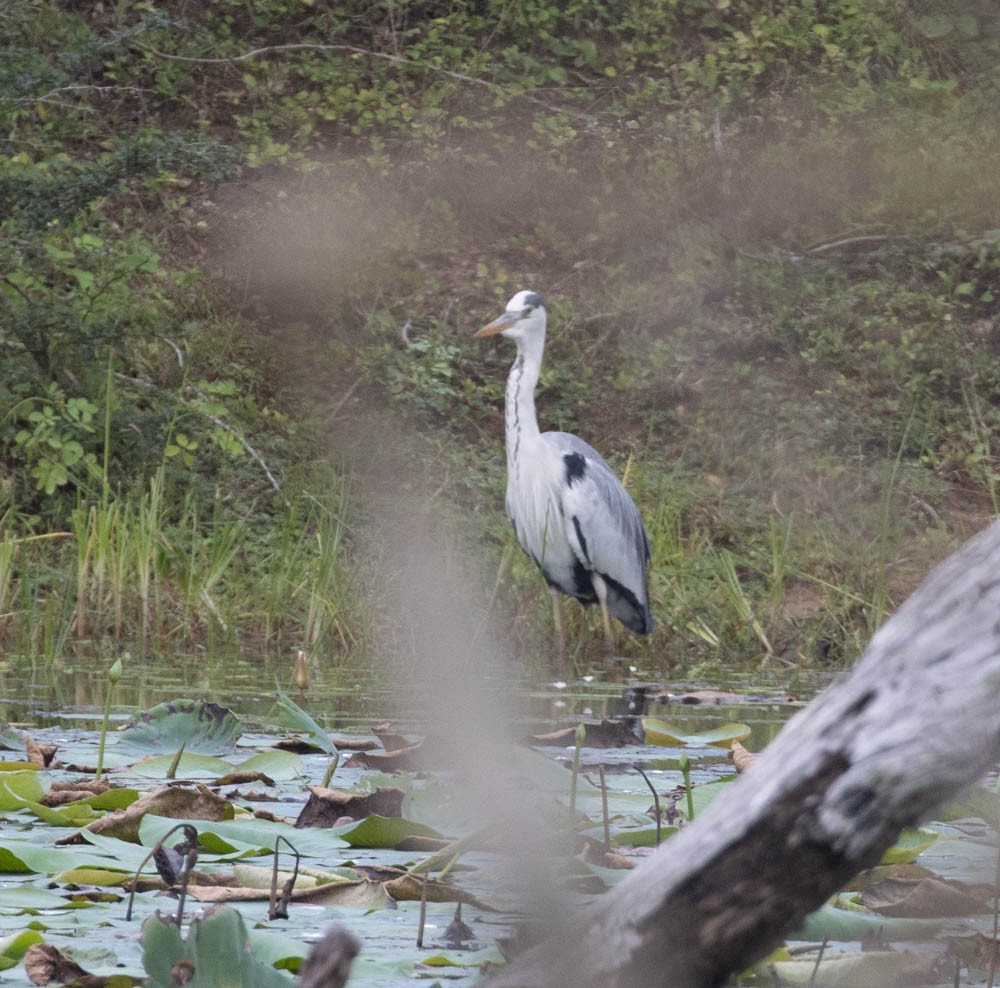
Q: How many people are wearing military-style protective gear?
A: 0